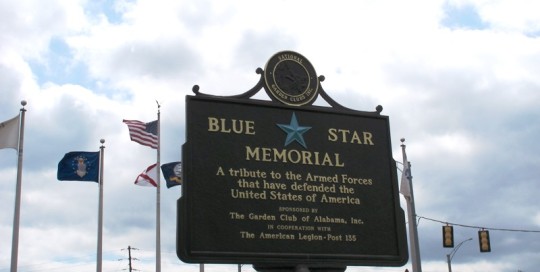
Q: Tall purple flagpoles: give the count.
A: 0